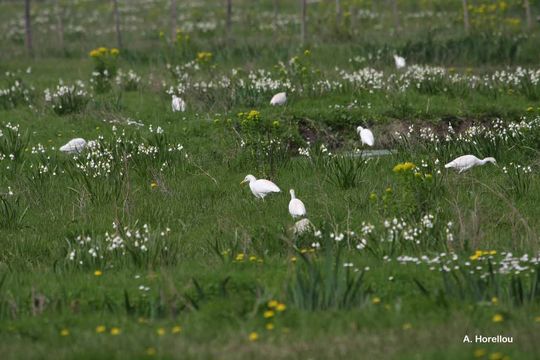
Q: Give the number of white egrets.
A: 8